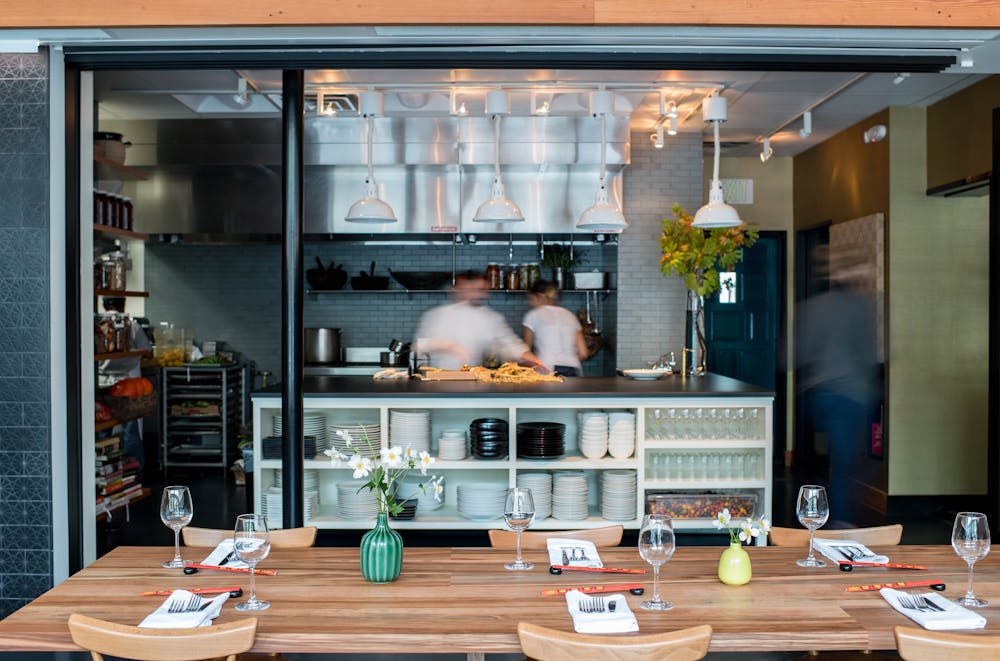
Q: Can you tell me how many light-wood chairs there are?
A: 6